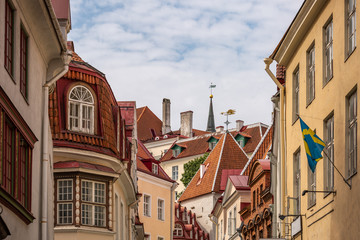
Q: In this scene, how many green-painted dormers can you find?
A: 3